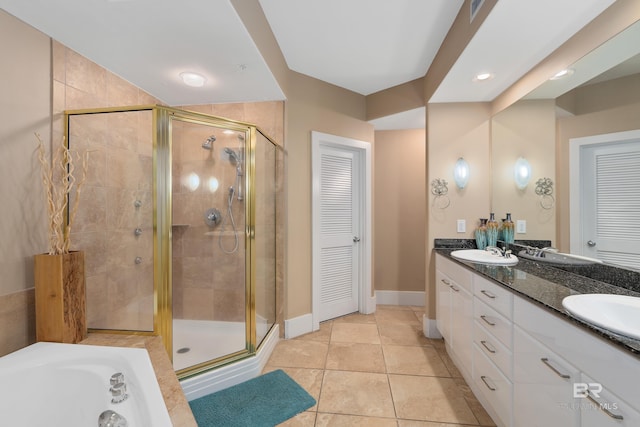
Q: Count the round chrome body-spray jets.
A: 3